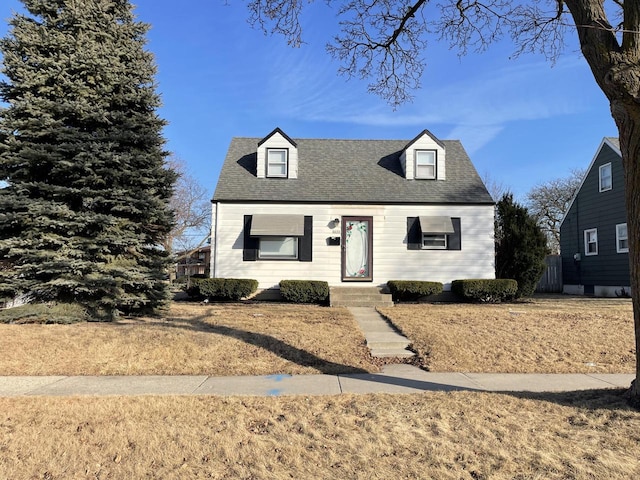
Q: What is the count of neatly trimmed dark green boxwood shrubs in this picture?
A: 4